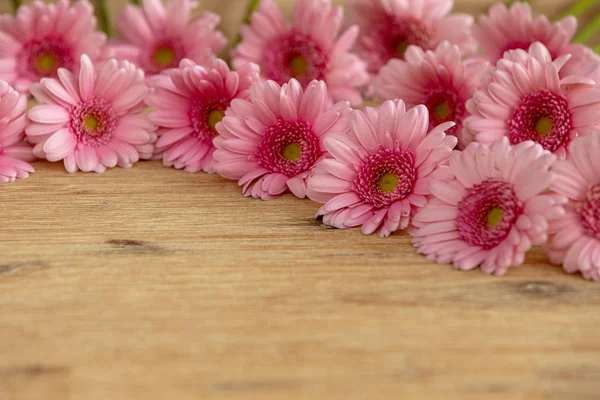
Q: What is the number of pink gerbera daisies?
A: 14